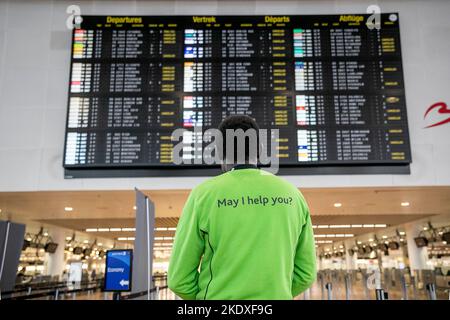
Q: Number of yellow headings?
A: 4